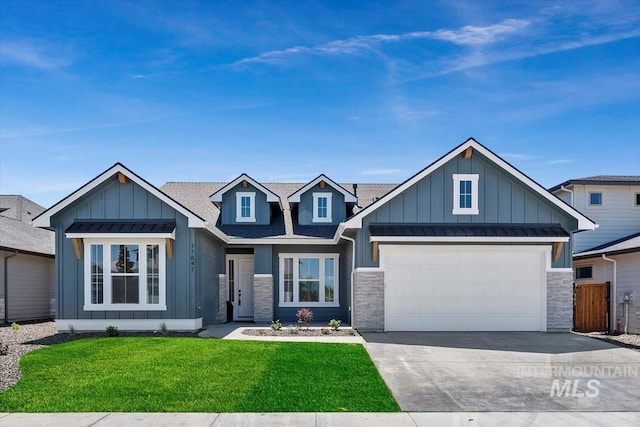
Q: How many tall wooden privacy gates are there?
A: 1